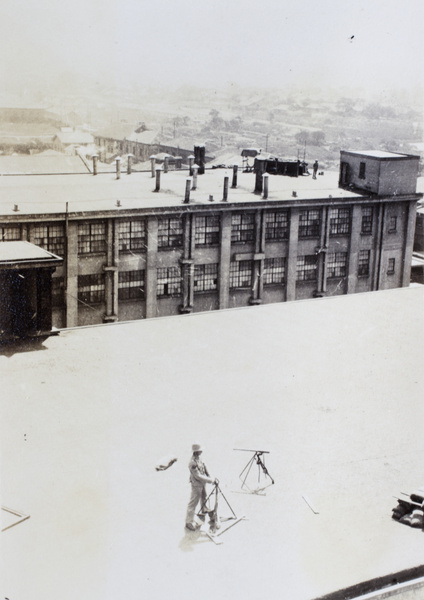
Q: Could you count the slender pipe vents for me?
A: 12